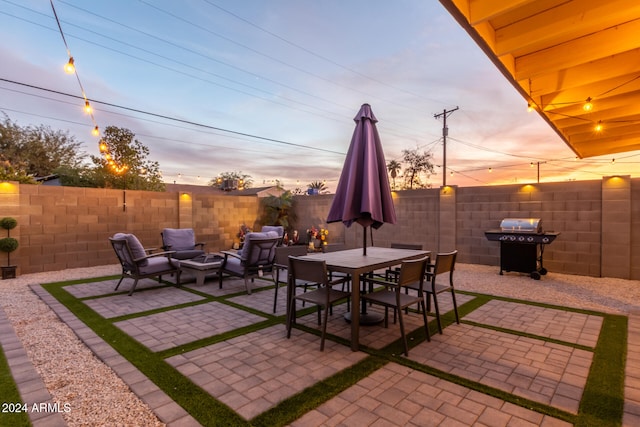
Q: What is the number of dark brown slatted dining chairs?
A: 6